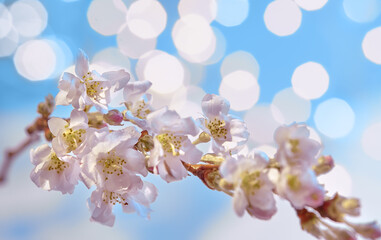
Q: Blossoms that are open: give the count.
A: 11